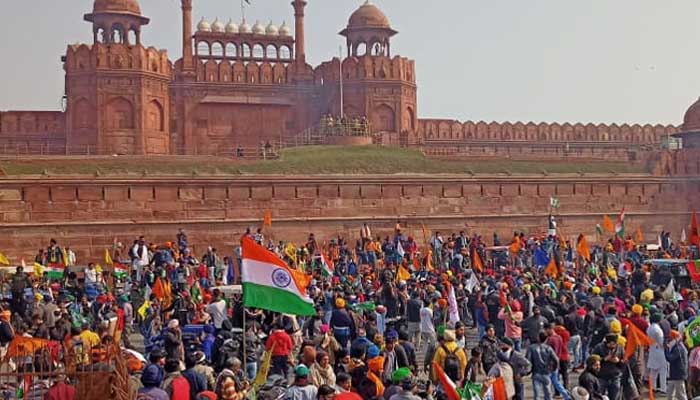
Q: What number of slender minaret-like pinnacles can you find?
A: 2